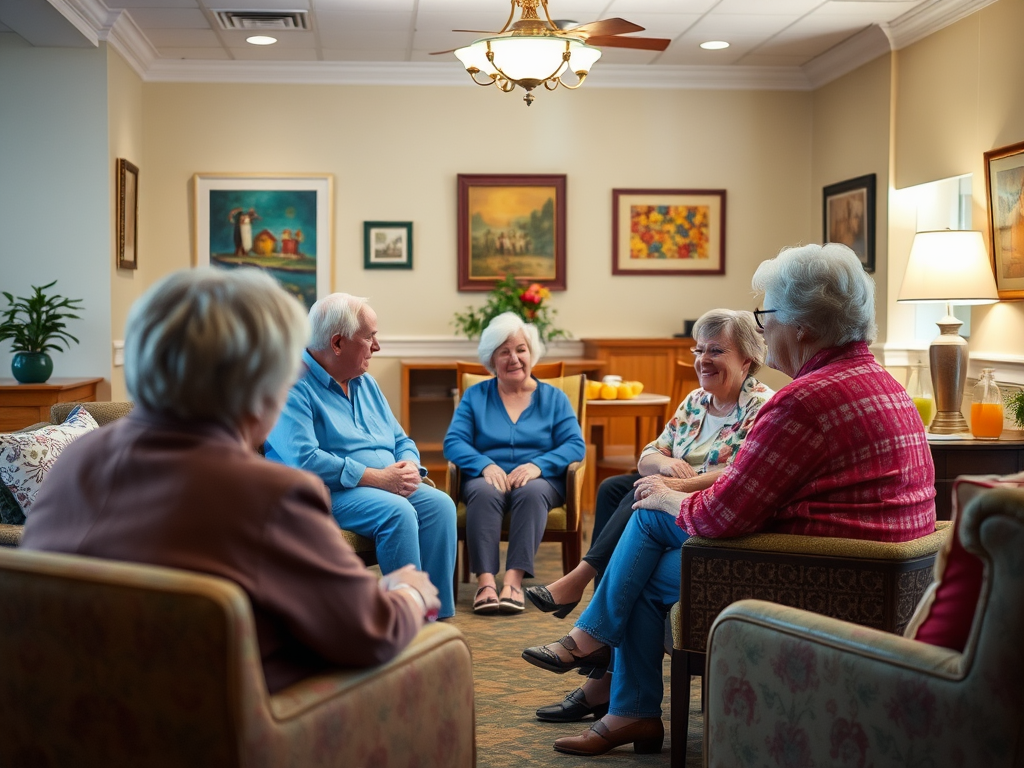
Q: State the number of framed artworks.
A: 7